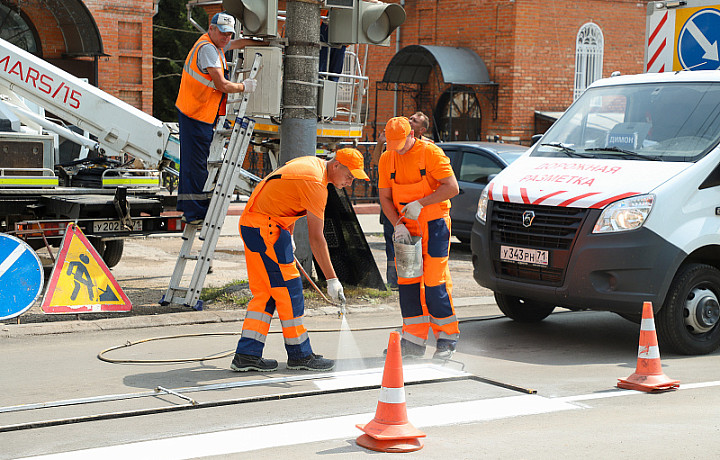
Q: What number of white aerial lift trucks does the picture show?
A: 1